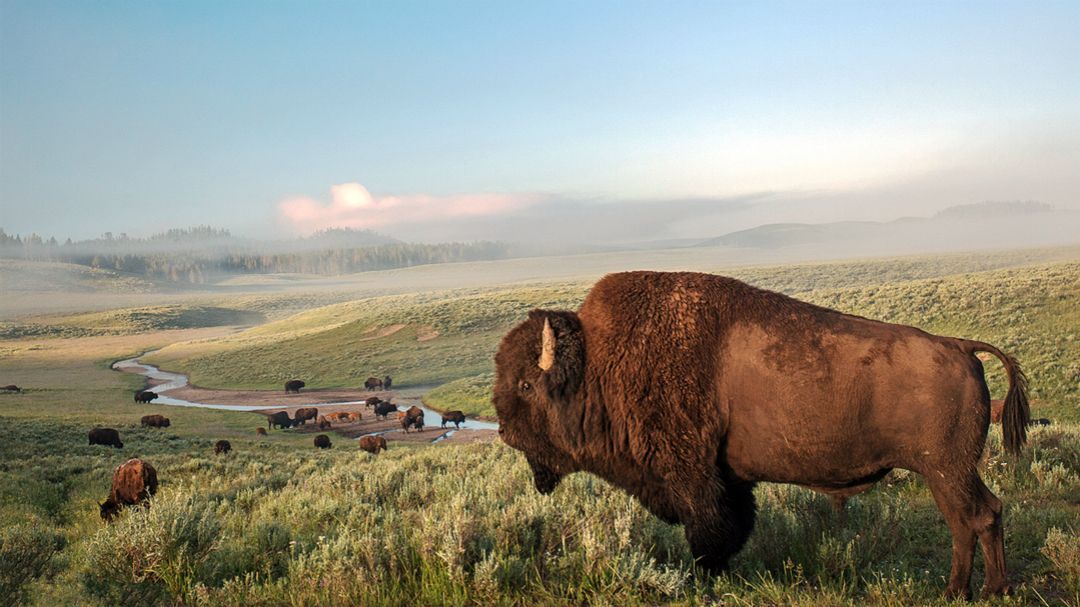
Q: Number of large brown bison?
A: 1